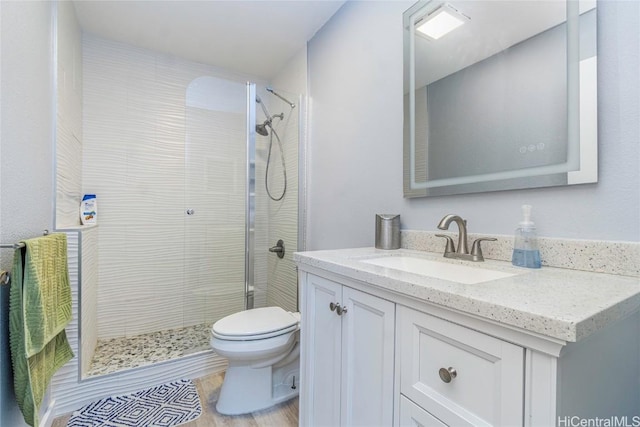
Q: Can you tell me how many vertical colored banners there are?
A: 0